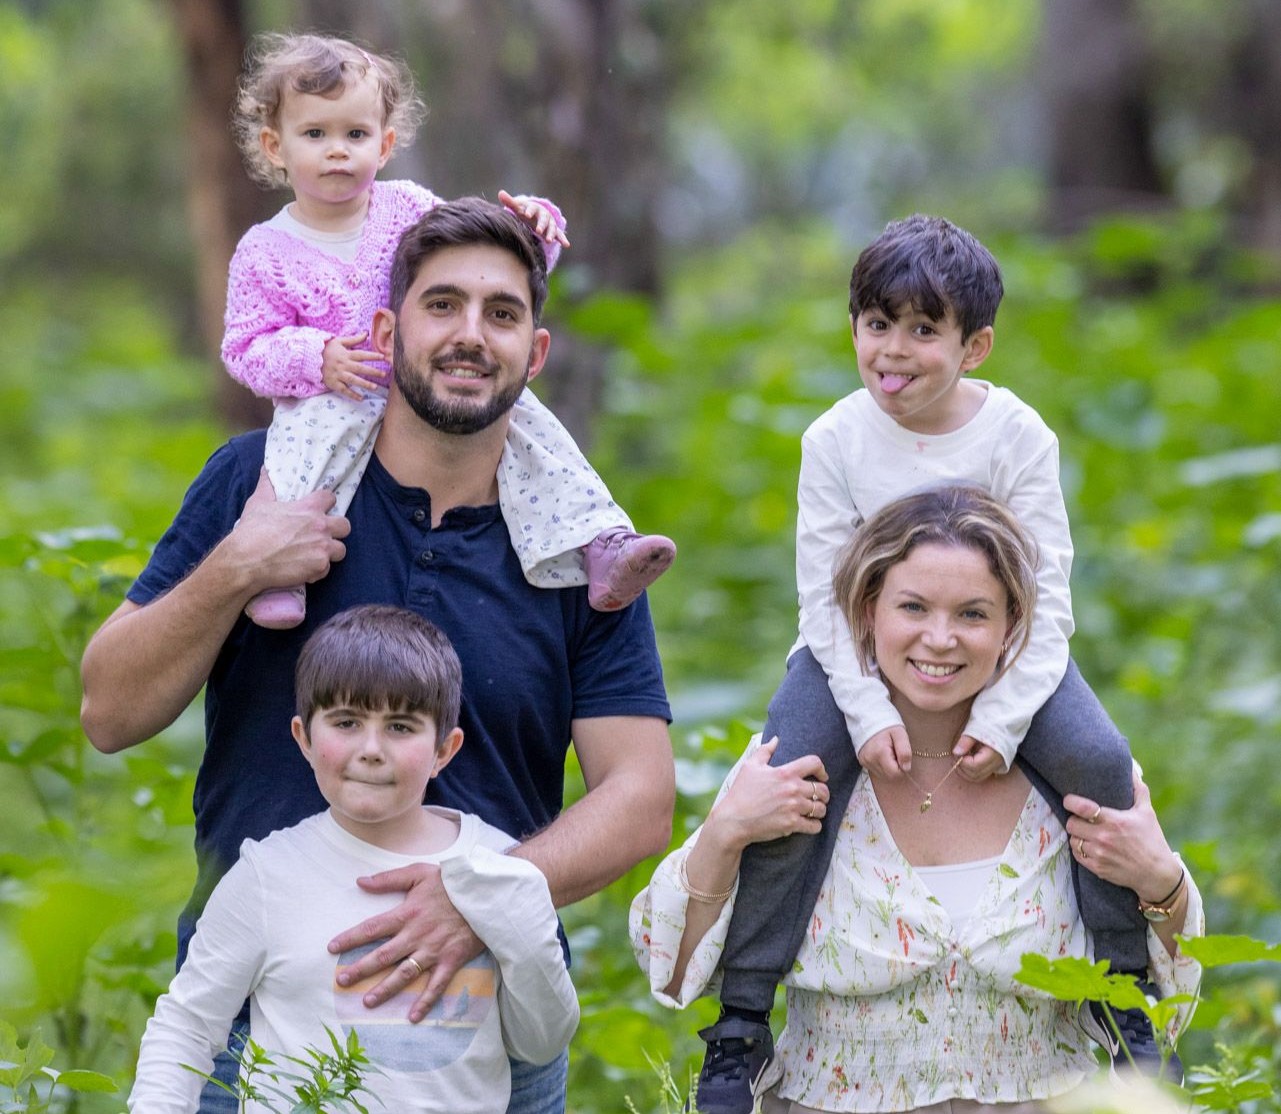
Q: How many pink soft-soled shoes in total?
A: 2